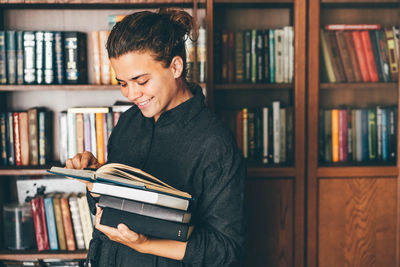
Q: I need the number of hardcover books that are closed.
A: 3